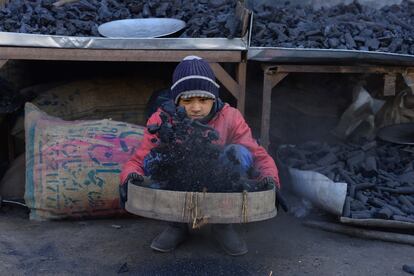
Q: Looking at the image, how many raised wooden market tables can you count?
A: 2